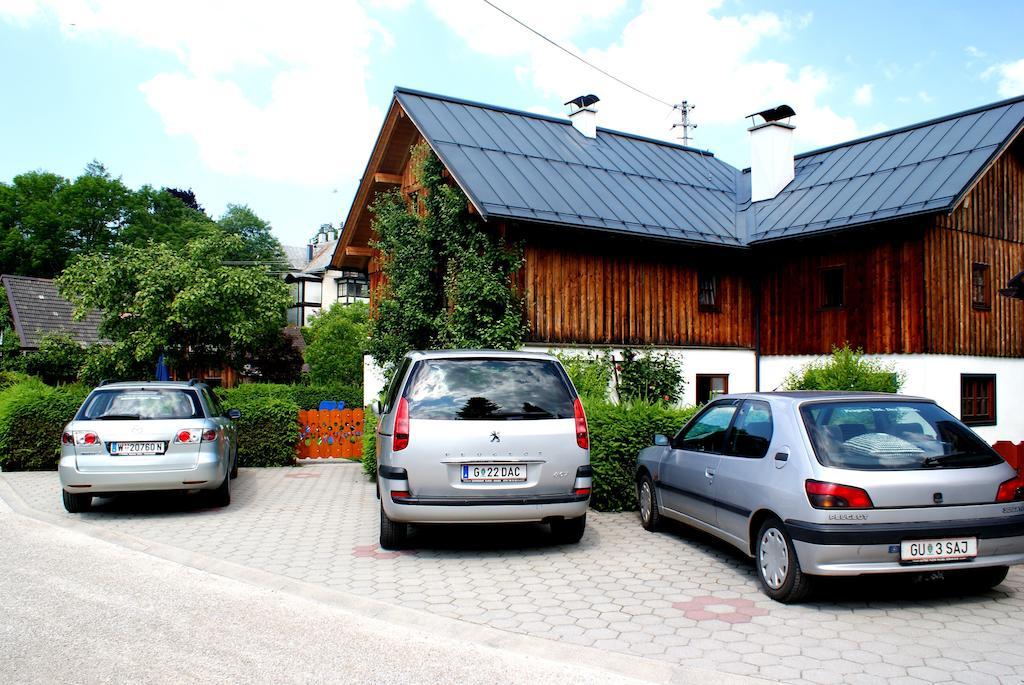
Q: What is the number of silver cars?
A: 3